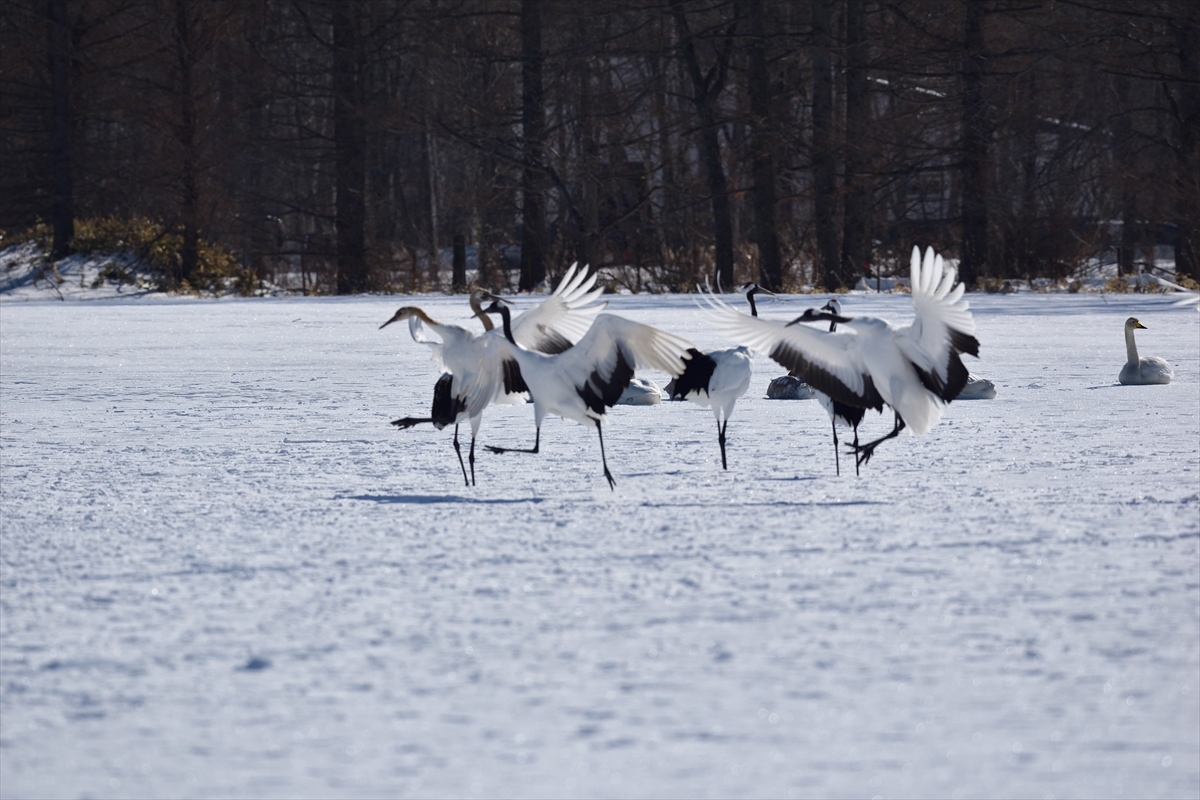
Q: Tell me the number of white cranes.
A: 6